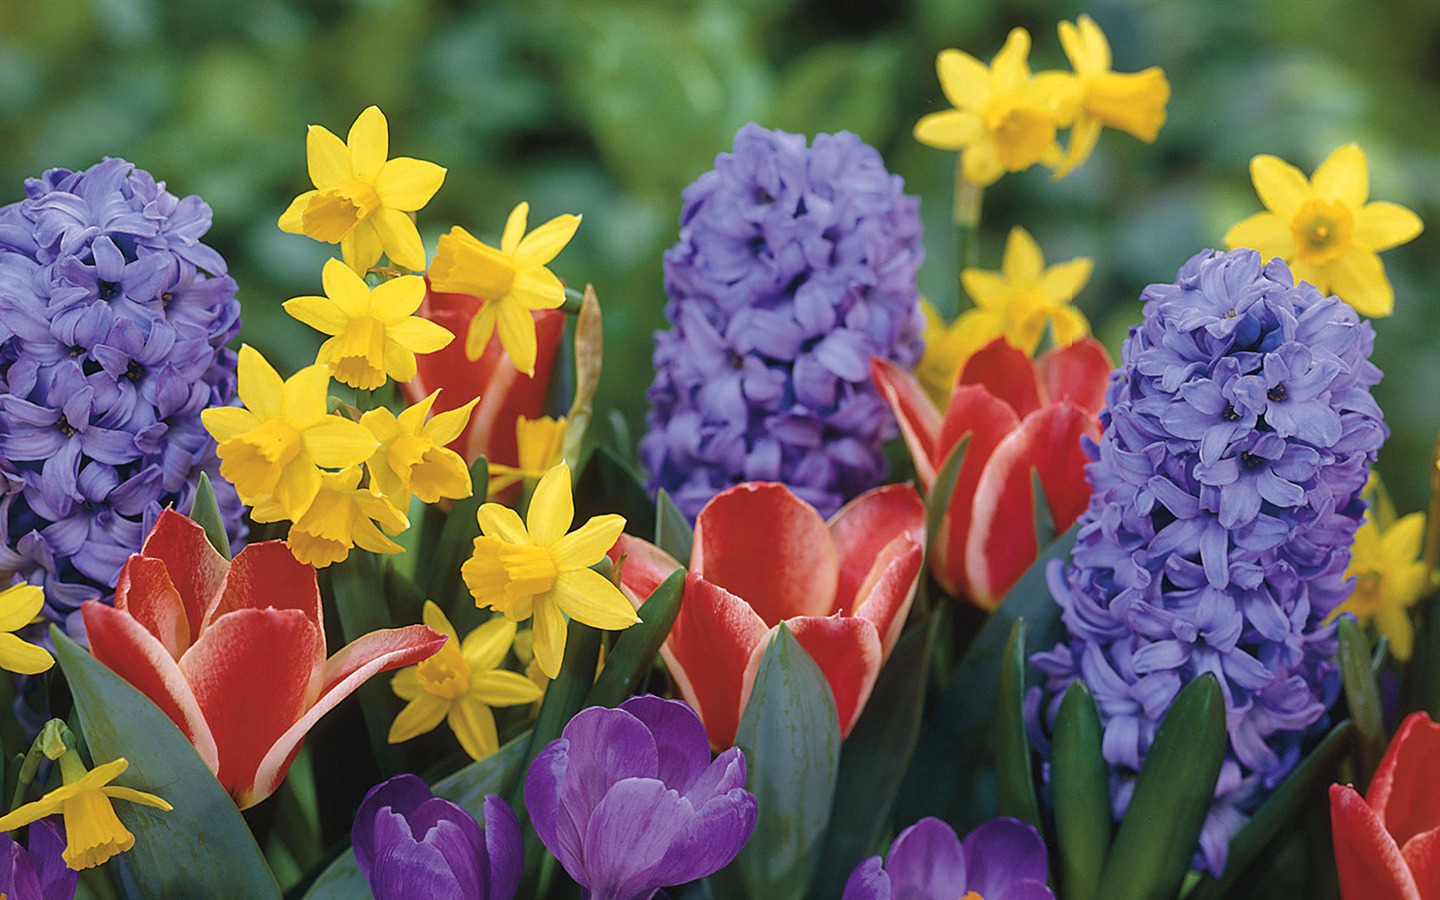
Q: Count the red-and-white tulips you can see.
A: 5